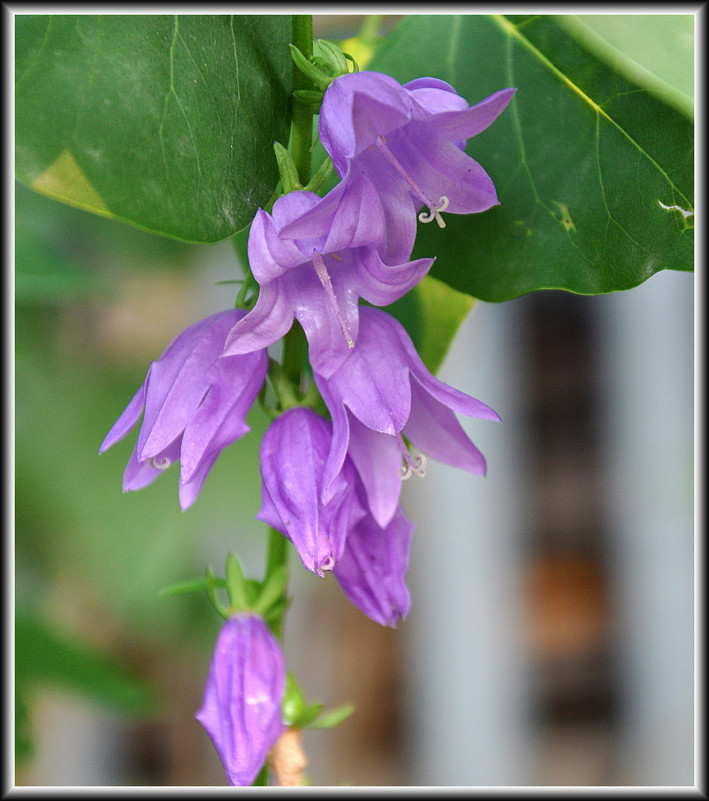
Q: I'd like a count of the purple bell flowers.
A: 7